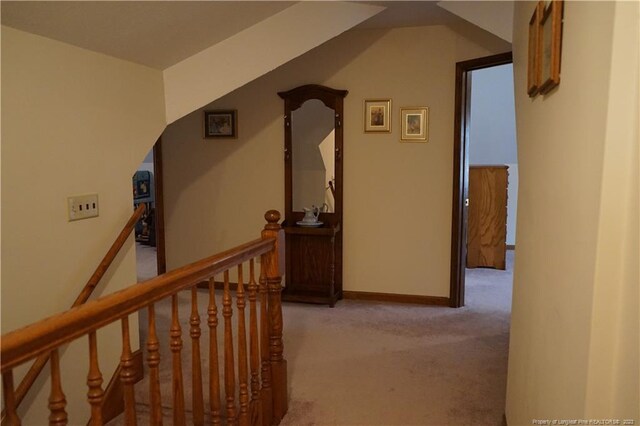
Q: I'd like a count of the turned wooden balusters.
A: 12